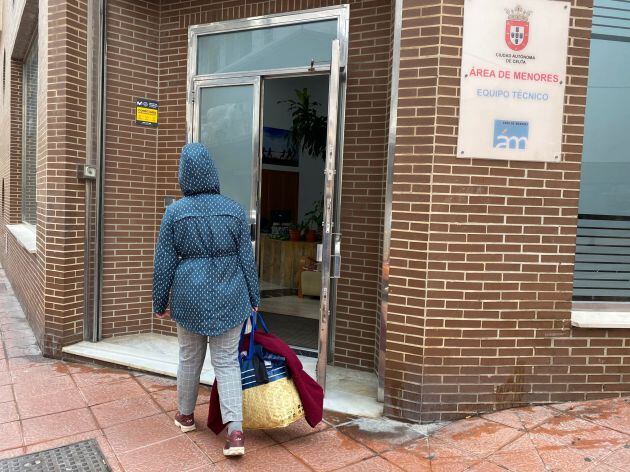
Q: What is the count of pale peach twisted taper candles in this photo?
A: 0